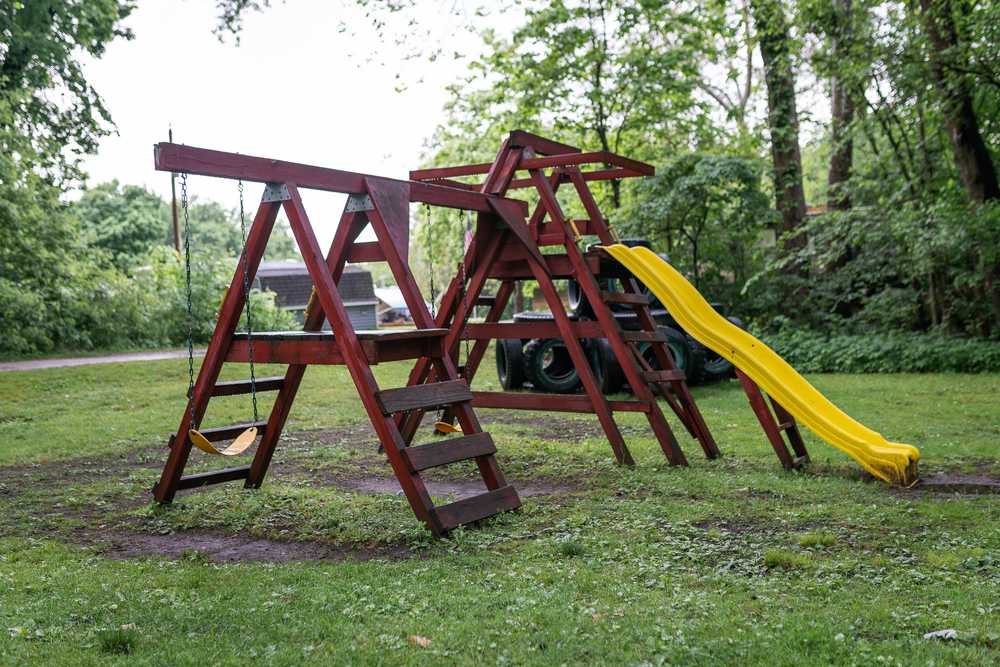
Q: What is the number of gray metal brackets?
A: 2